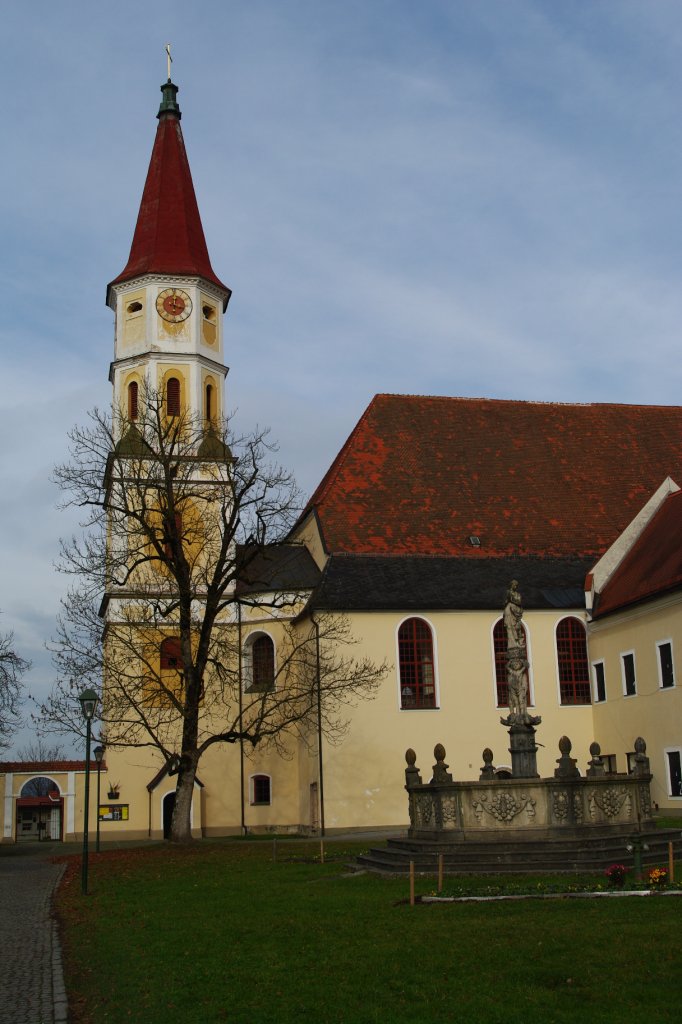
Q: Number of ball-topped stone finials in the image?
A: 6